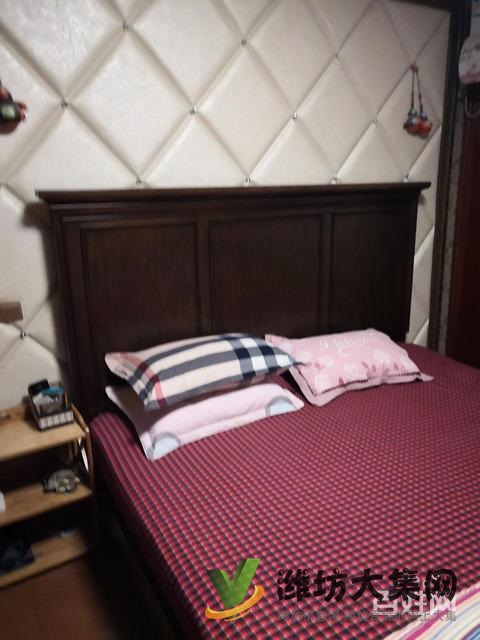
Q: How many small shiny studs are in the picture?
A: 12